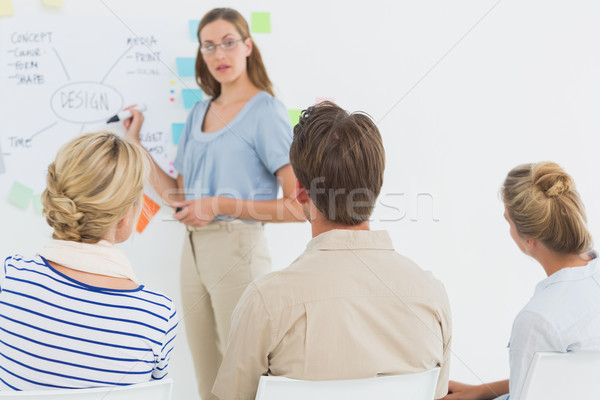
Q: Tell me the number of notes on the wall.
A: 12